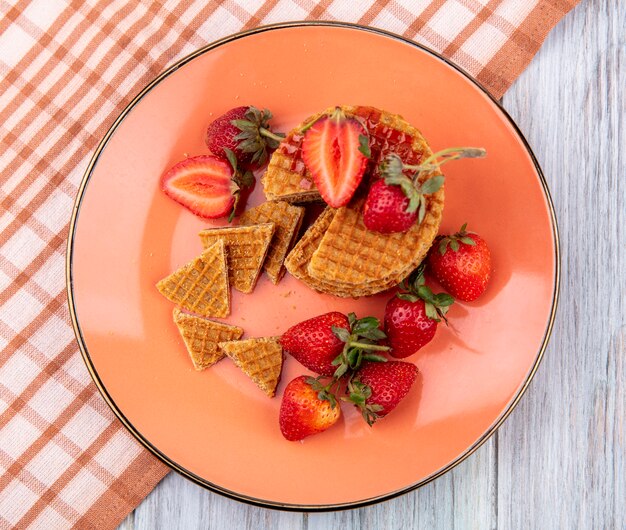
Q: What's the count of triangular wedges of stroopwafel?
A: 5